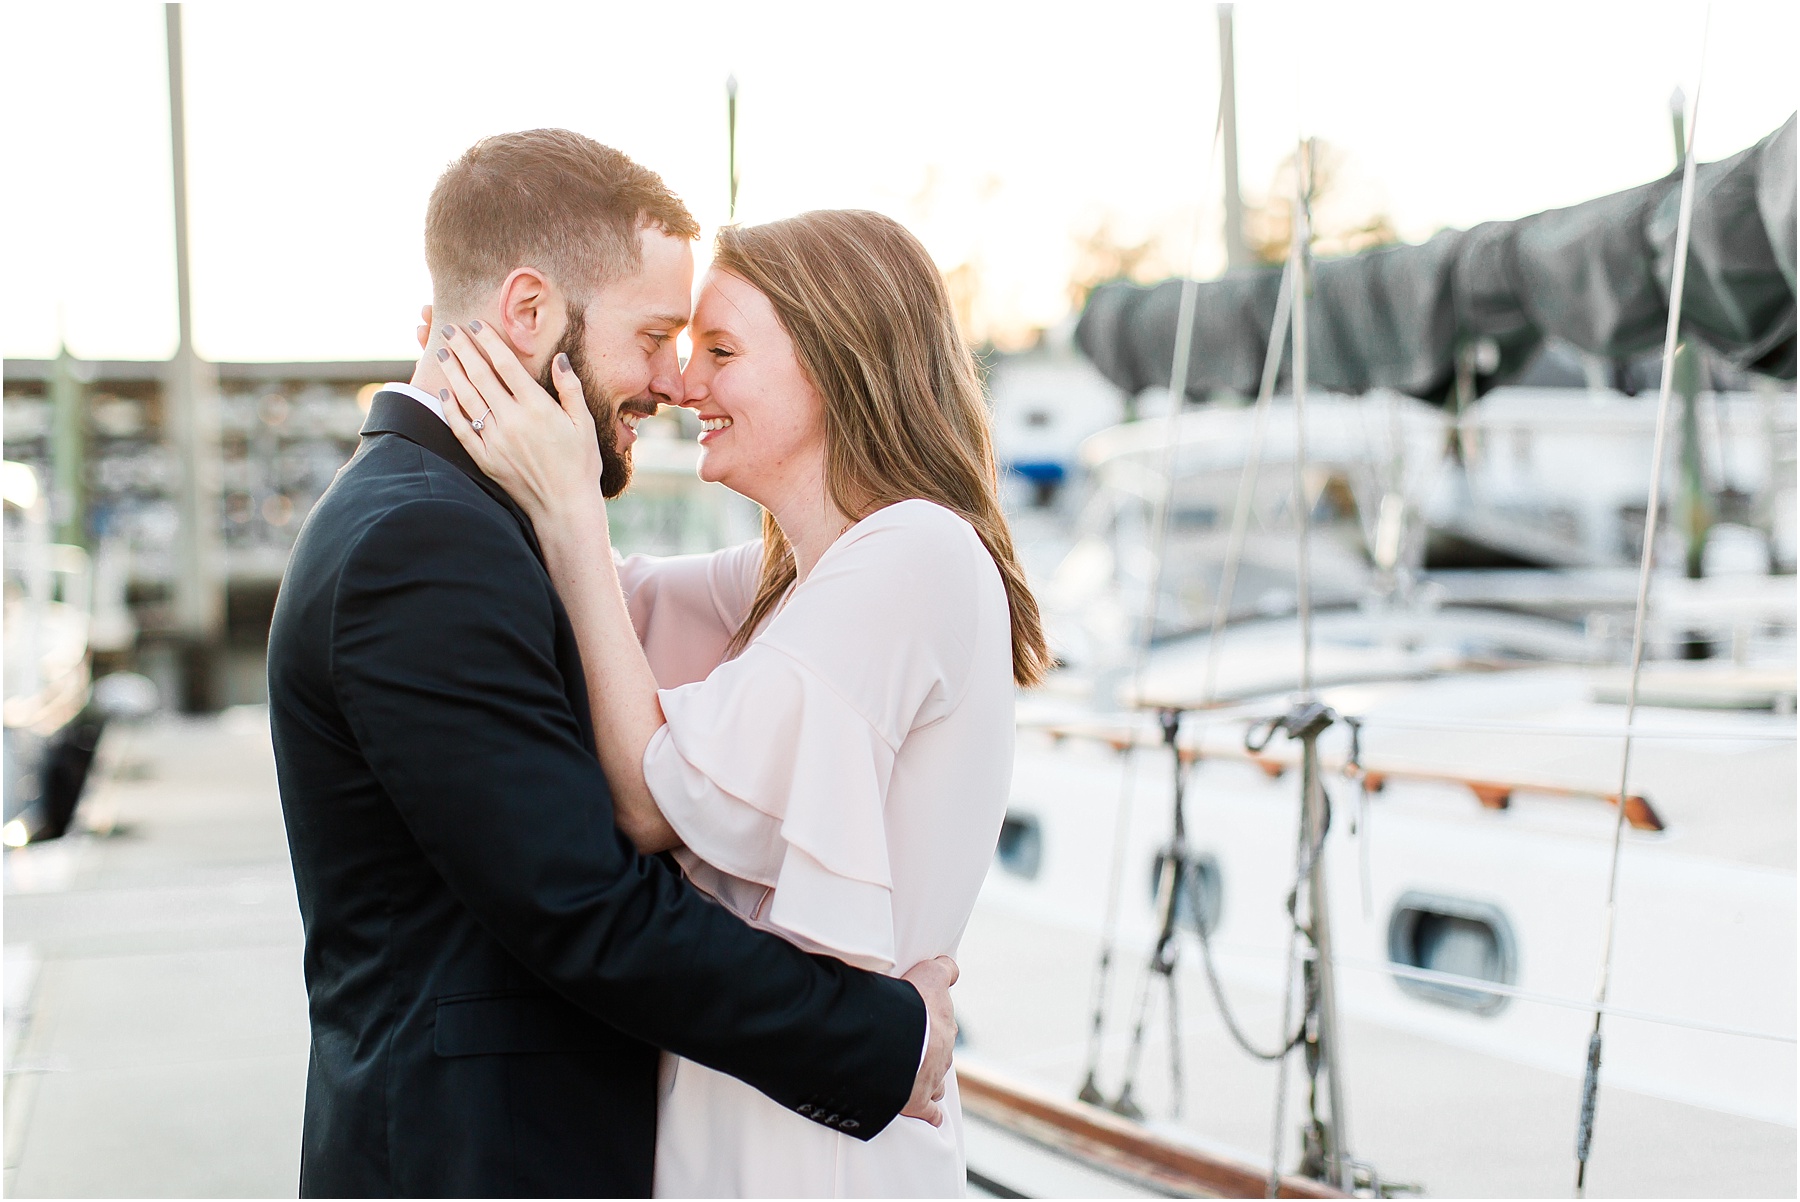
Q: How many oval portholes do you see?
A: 3